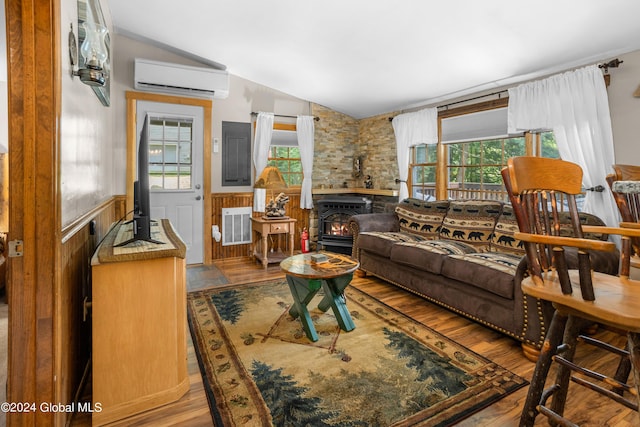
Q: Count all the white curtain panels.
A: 4